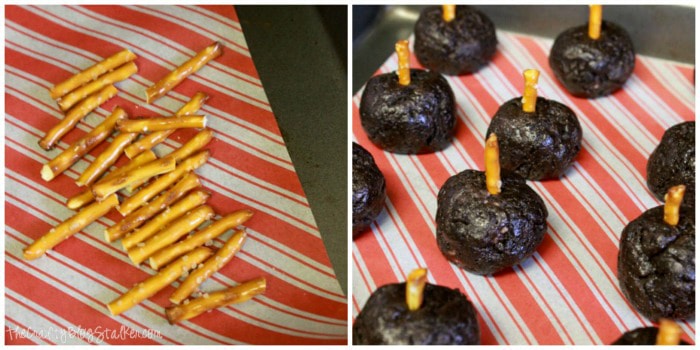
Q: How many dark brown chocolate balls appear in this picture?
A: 10